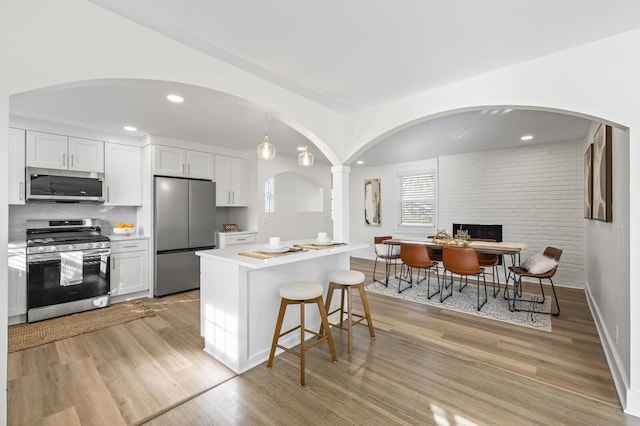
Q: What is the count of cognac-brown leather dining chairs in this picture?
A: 6